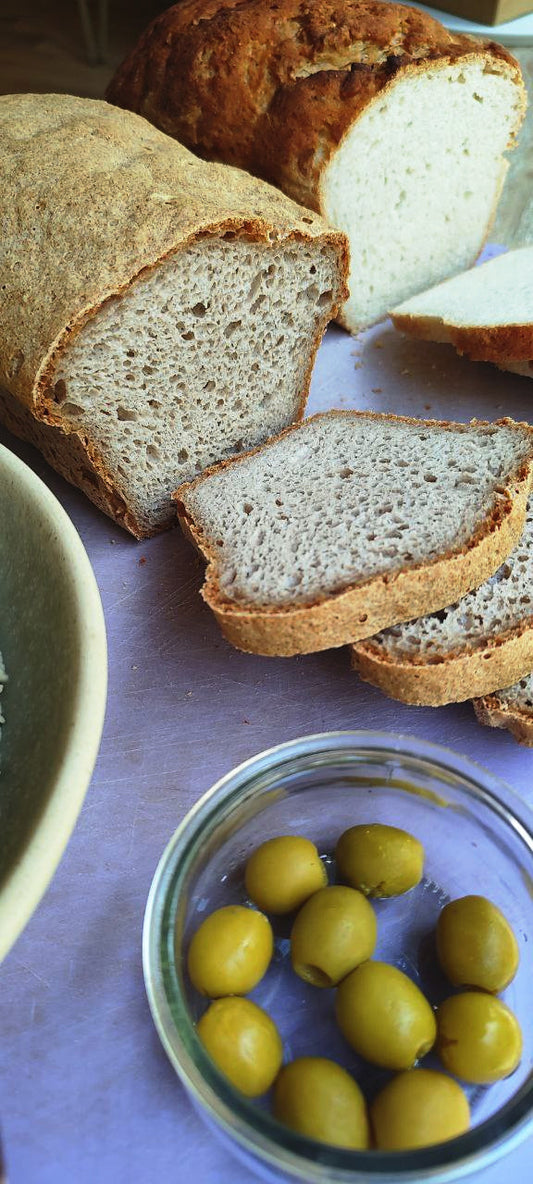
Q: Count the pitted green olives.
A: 10